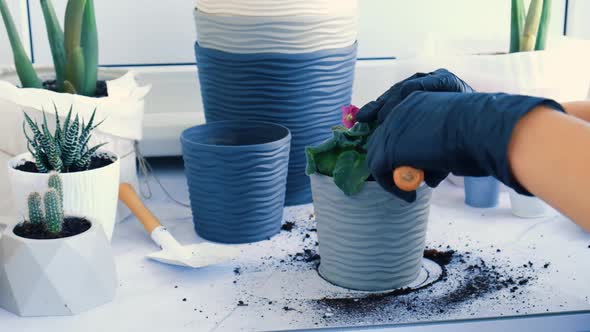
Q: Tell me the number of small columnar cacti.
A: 3